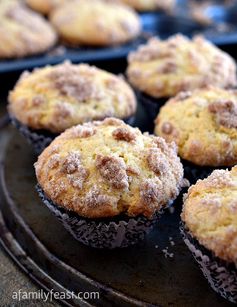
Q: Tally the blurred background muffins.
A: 4